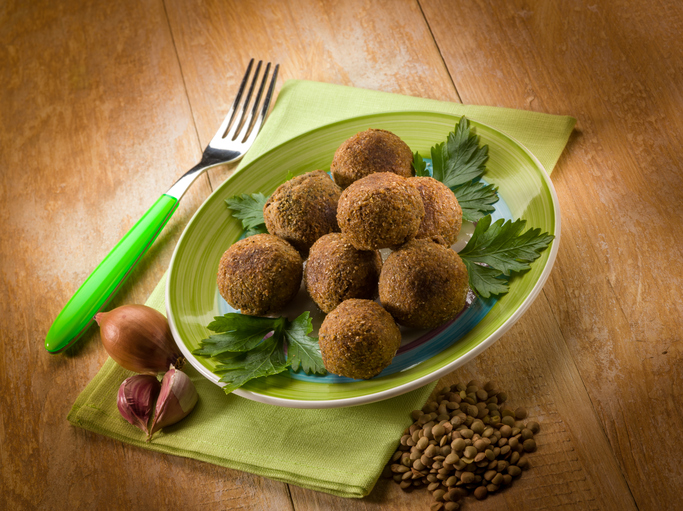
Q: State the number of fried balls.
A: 8